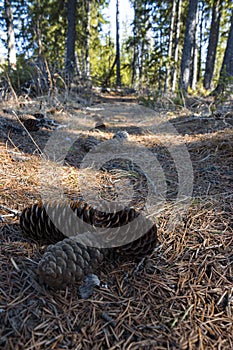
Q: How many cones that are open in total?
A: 2